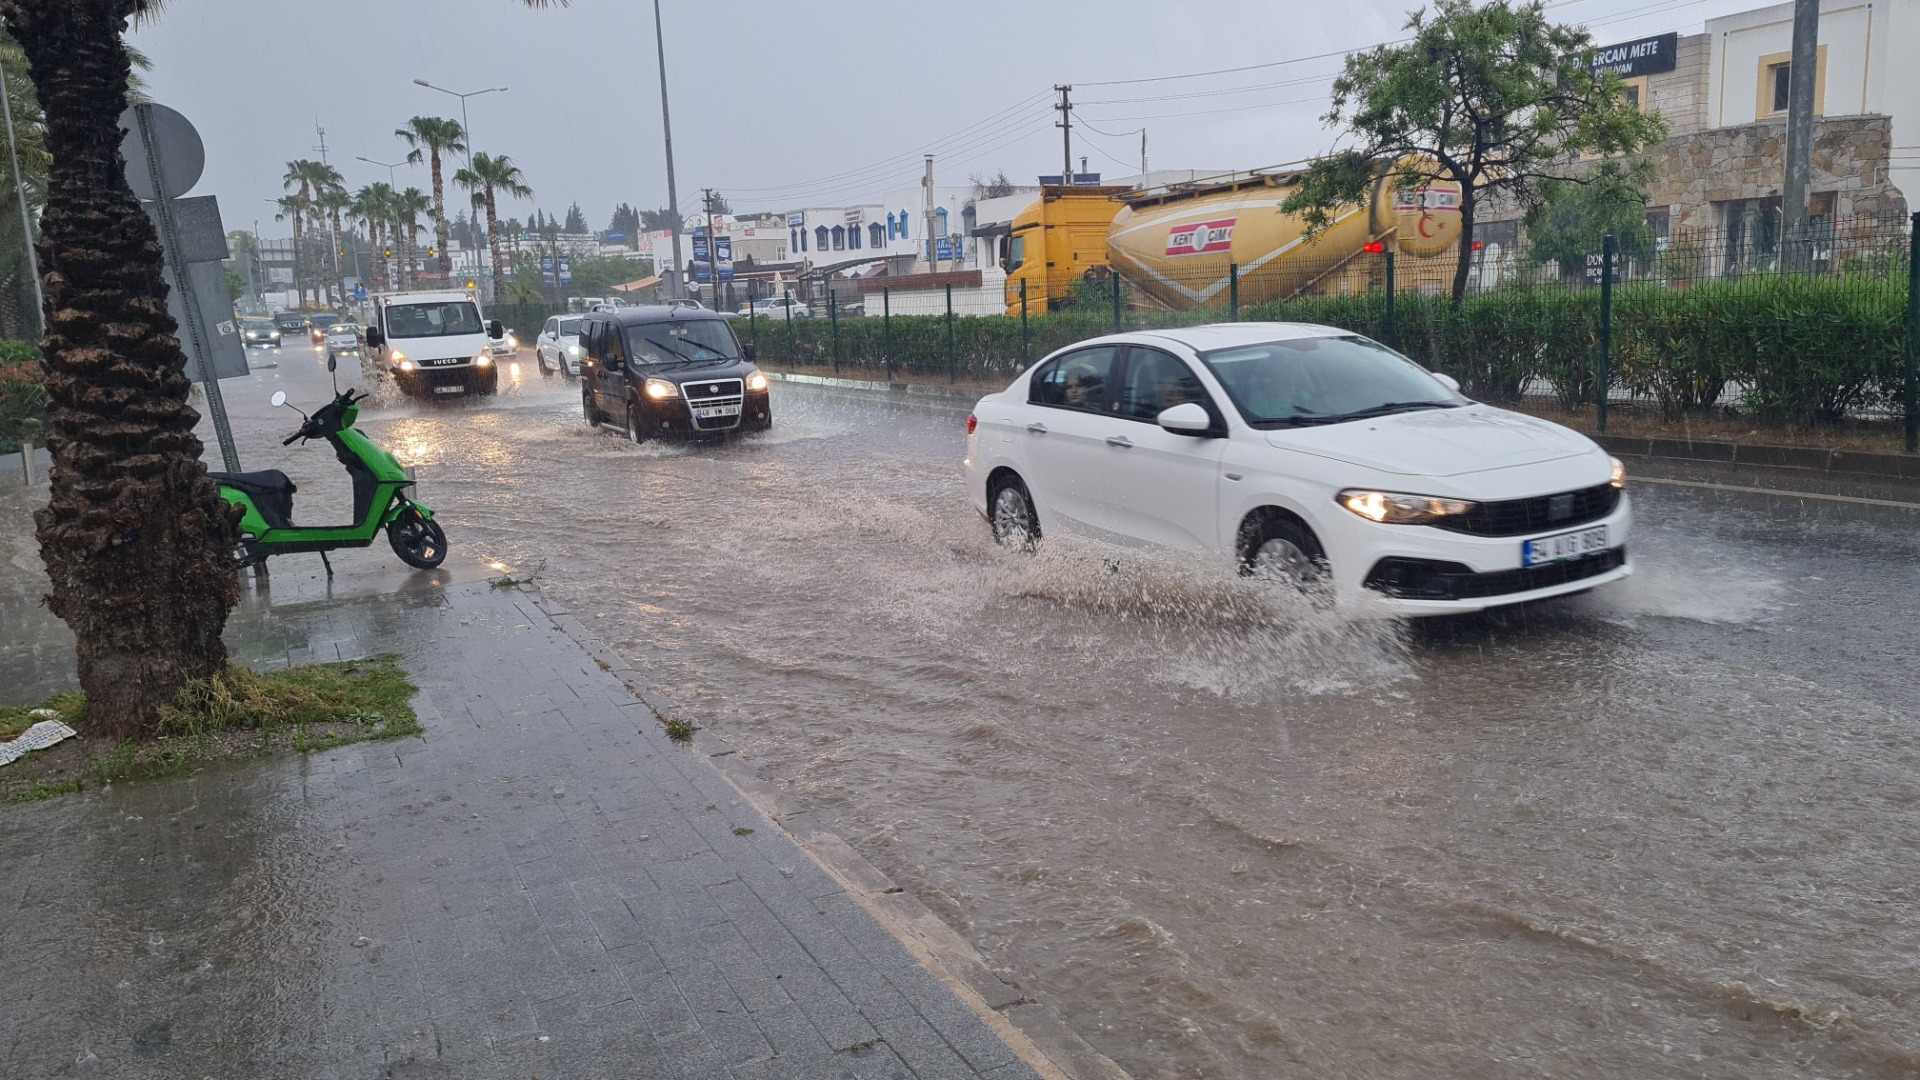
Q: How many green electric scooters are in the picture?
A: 1